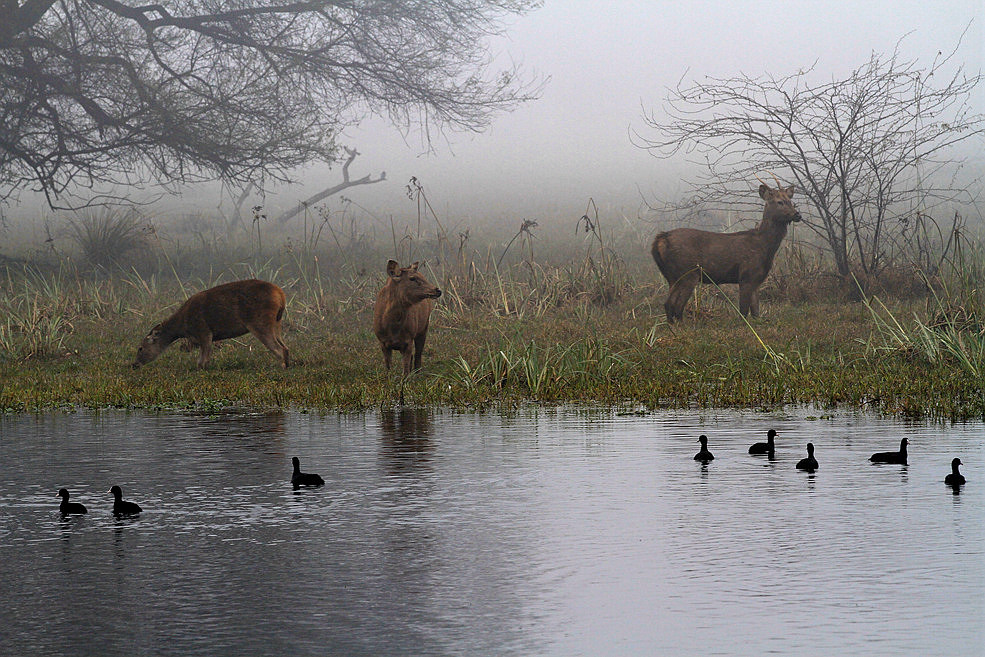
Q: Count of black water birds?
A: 8